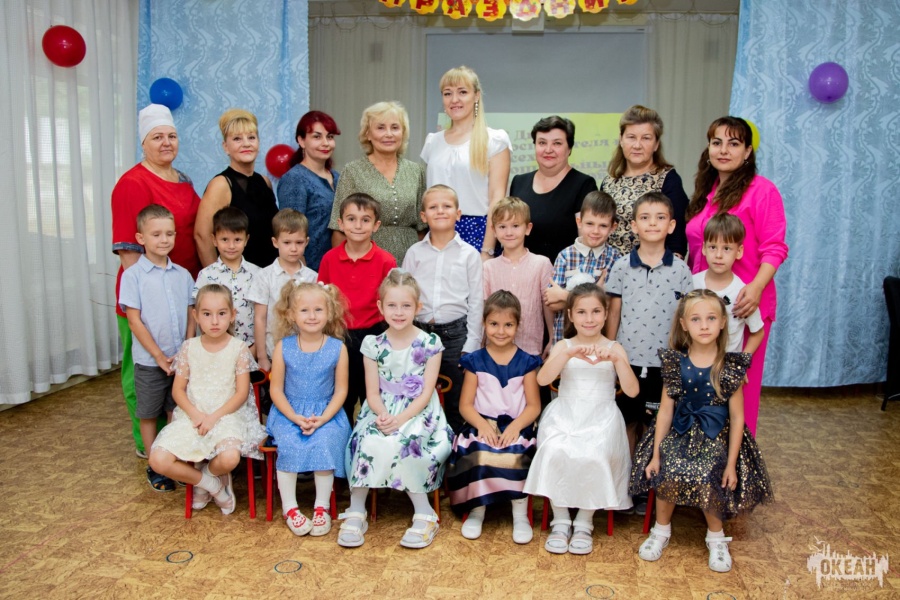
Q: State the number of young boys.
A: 9